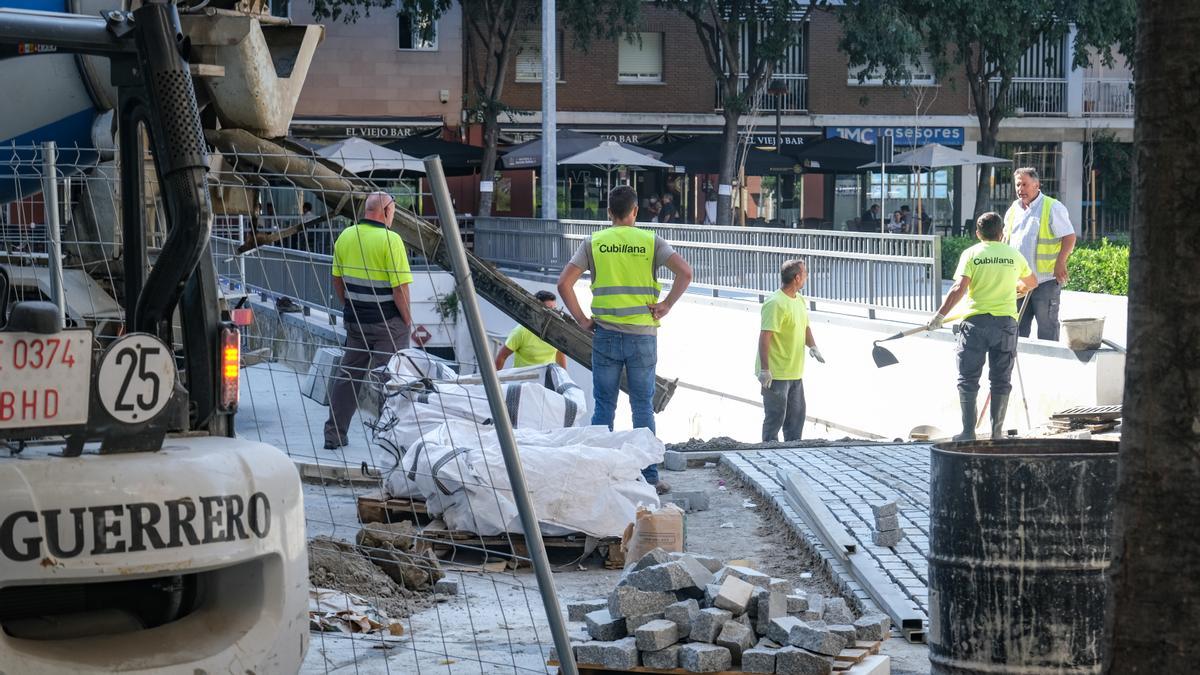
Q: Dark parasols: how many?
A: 4